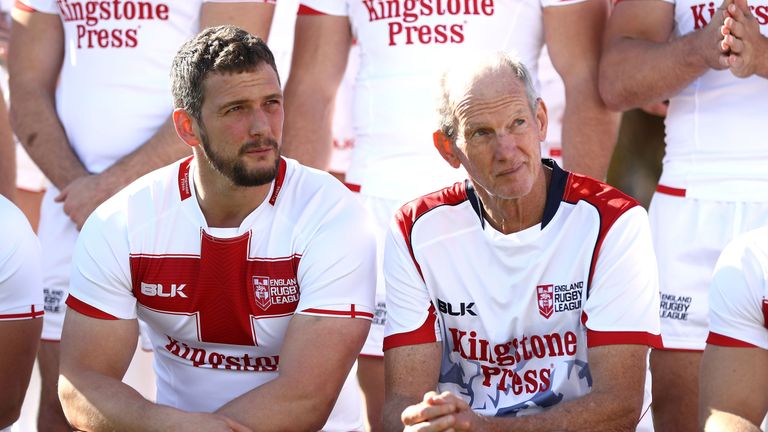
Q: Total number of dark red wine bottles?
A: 0